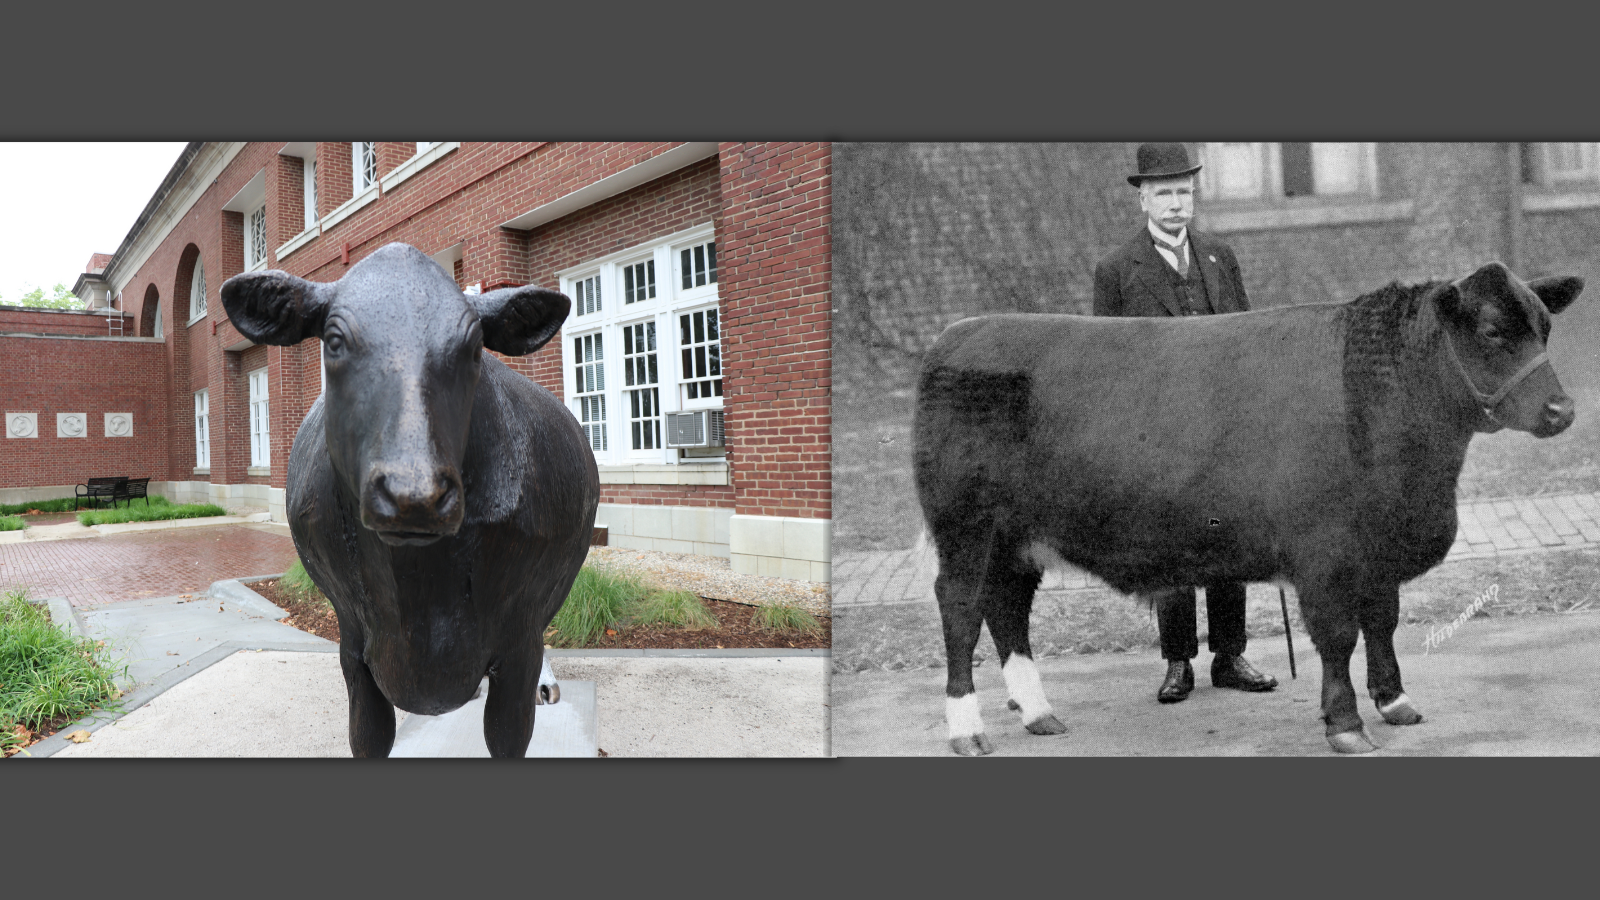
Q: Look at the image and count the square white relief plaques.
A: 3